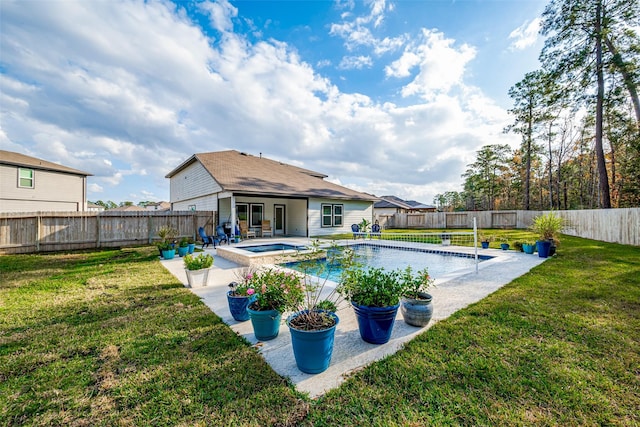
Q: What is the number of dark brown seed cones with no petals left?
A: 0